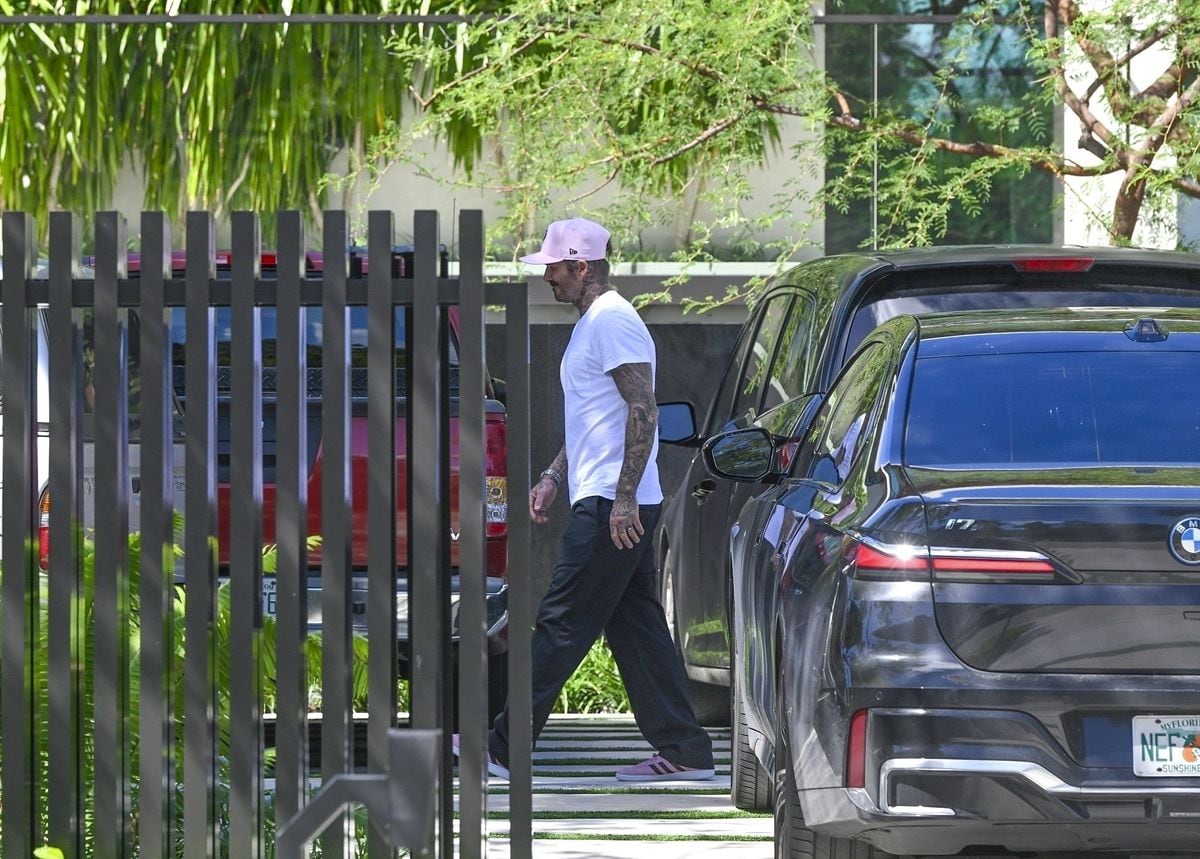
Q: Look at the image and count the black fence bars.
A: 12